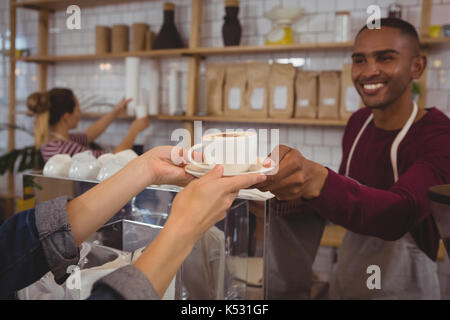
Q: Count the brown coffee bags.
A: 7